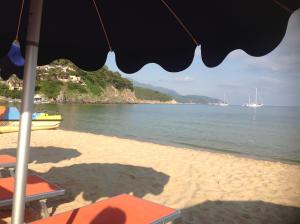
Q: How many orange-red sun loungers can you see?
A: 3